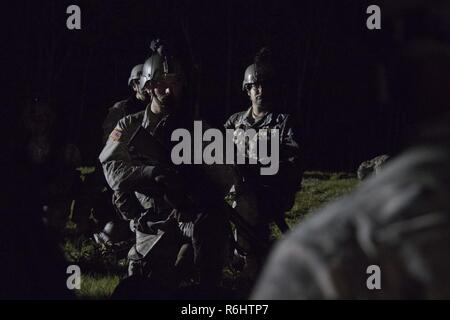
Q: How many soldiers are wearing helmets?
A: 3